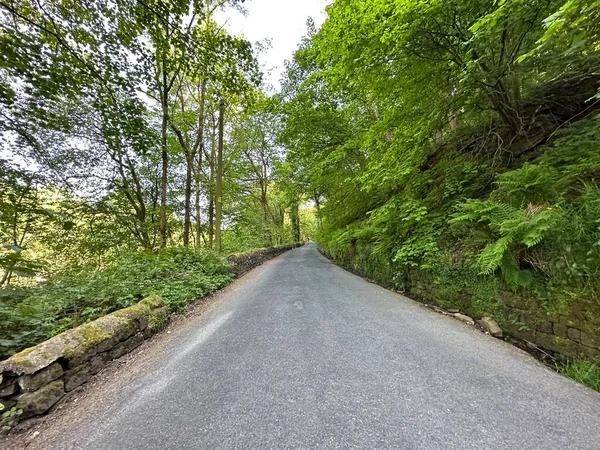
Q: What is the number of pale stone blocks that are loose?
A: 2